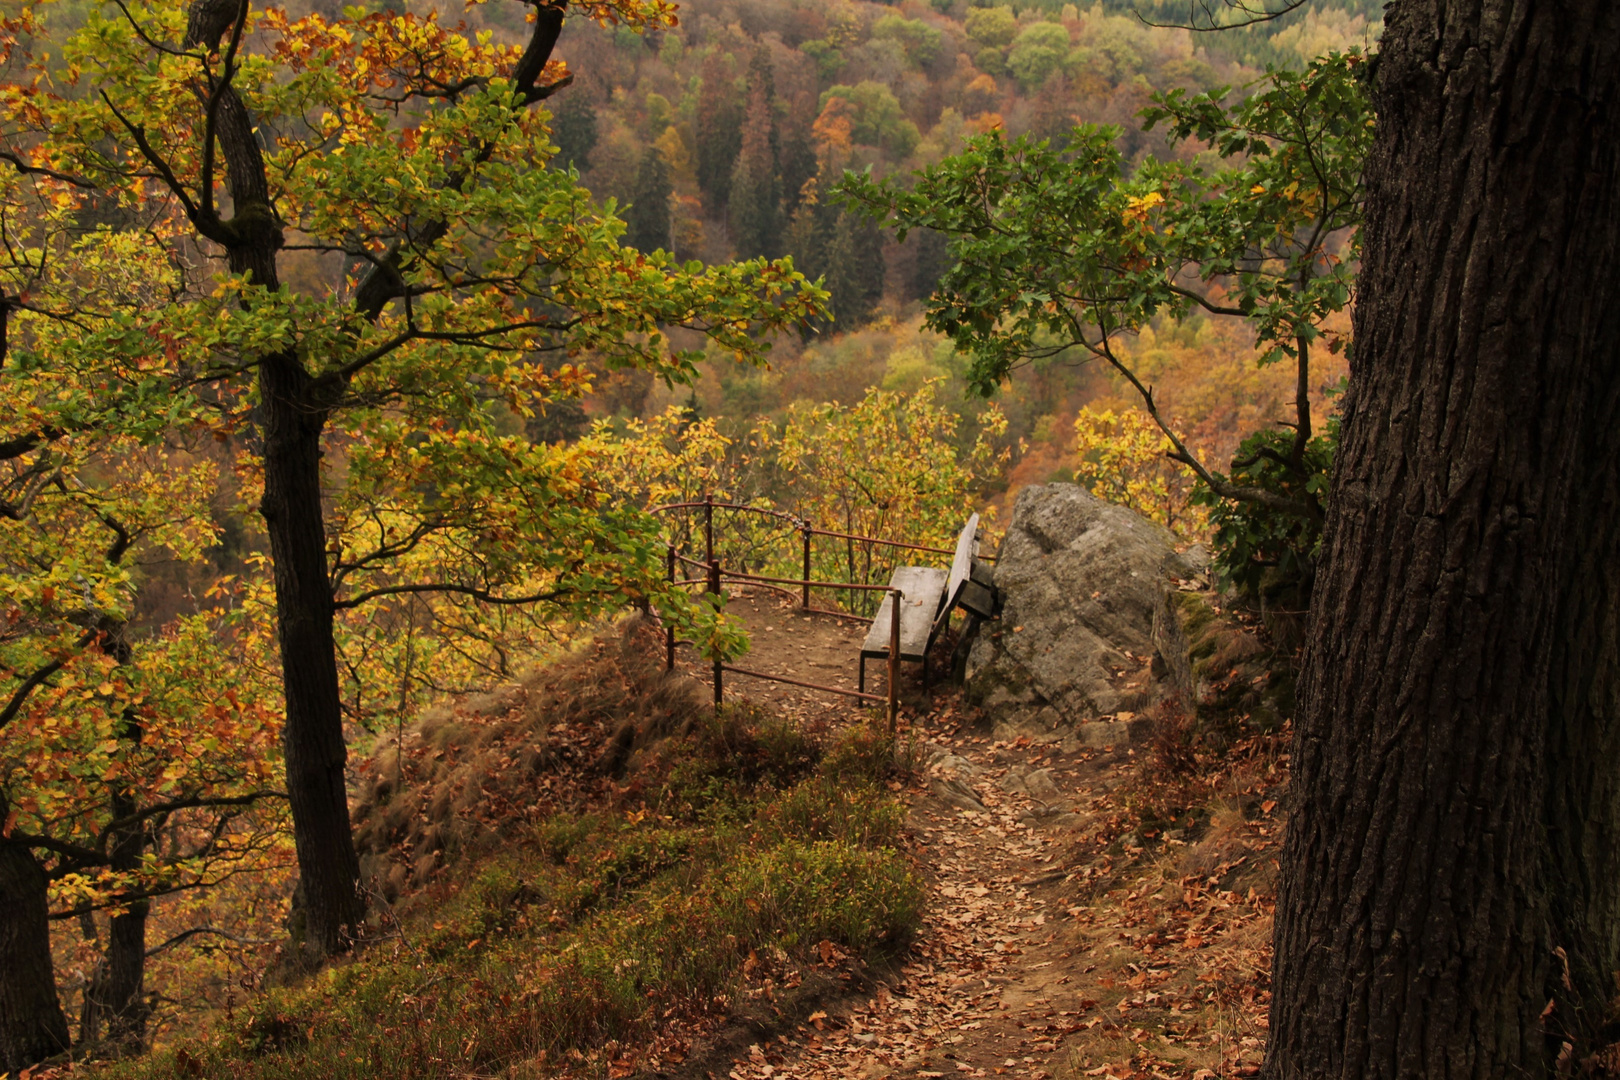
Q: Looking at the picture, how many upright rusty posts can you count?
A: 5